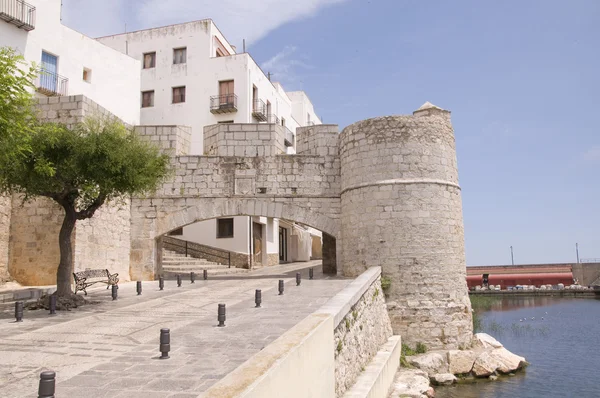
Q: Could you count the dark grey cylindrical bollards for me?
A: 15